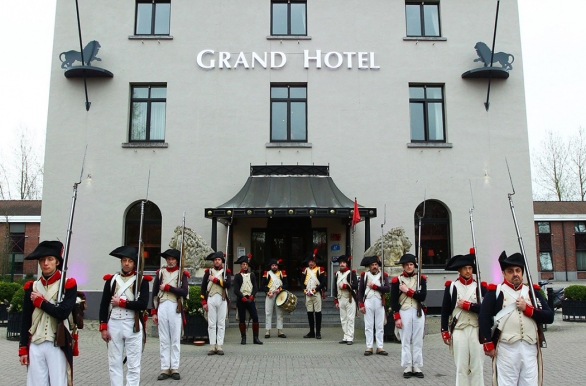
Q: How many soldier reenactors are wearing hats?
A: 12